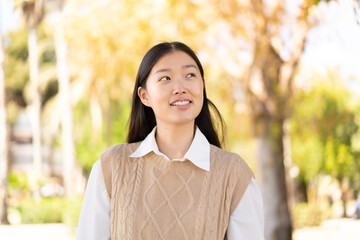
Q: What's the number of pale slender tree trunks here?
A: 3